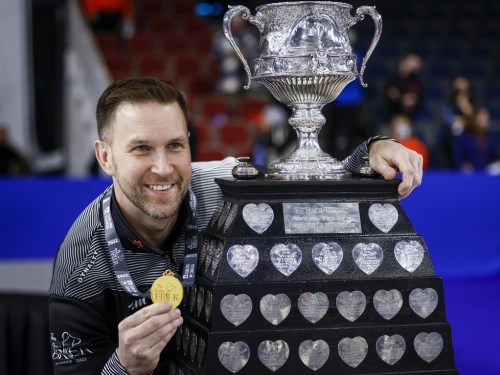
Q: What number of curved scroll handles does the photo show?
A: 2